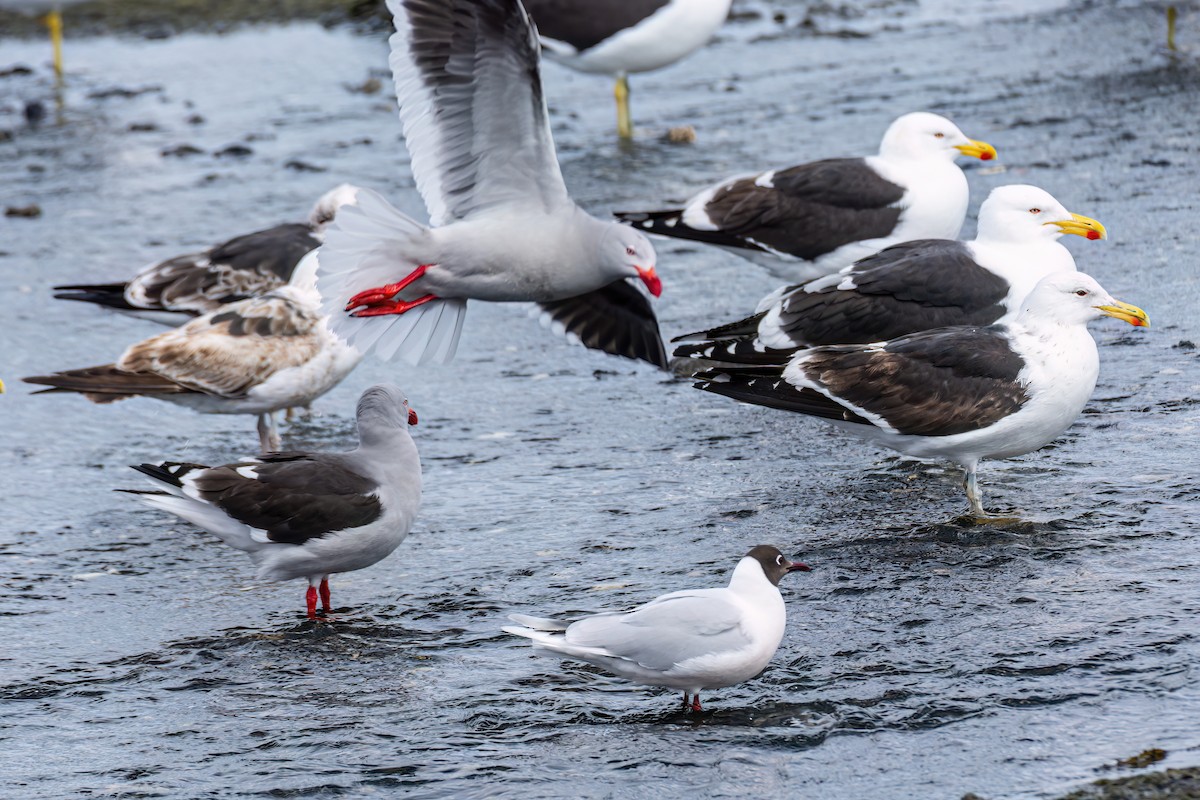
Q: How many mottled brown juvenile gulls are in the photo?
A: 2